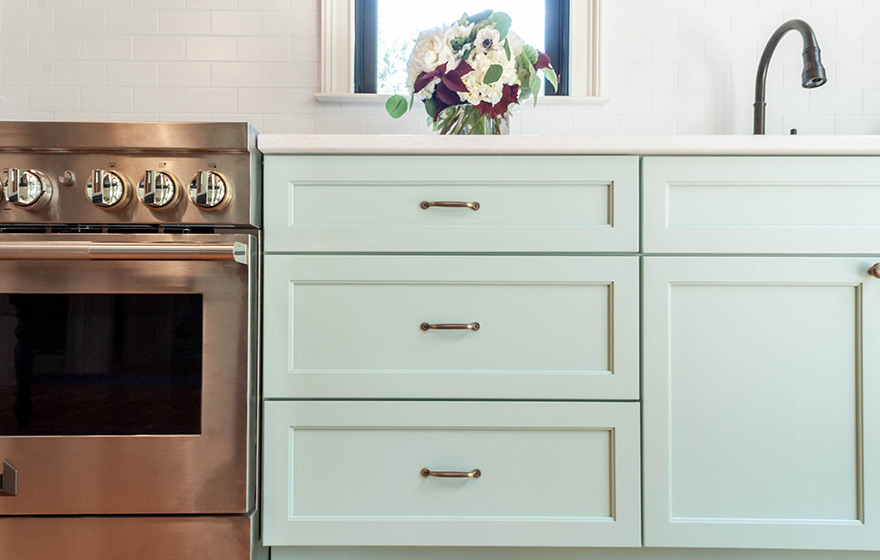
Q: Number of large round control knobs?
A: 4